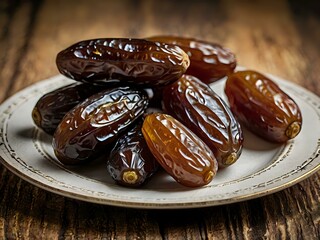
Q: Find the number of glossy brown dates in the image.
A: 8